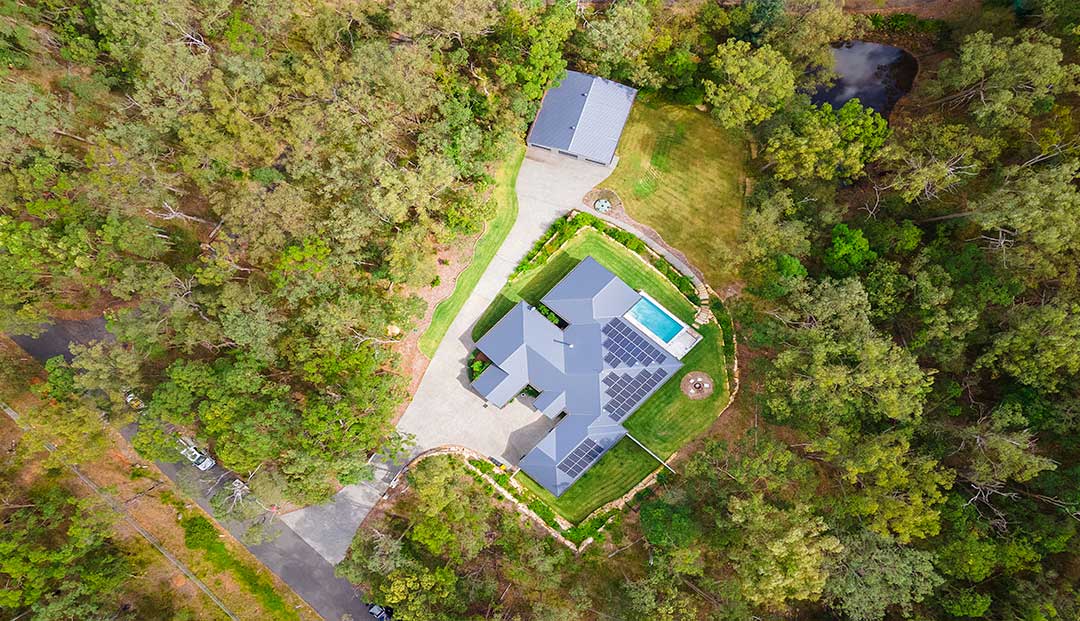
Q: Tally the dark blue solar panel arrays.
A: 3